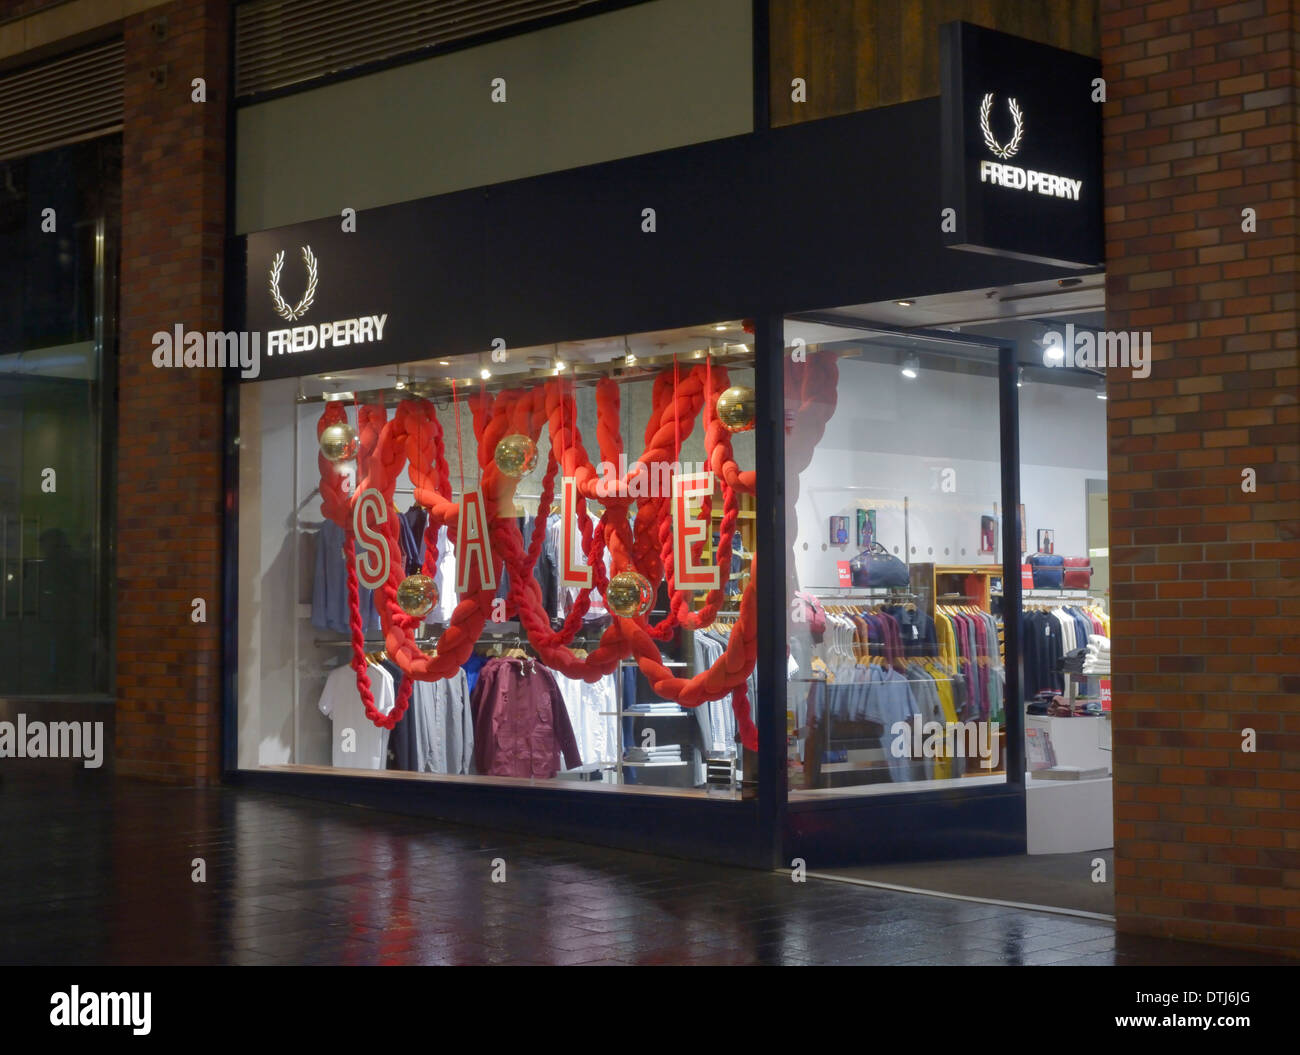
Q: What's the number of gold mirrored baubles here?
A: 5